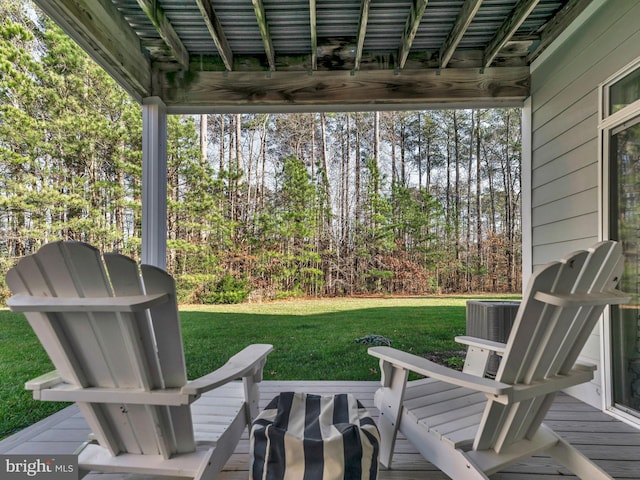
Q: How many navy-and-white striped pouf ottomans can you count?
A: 1